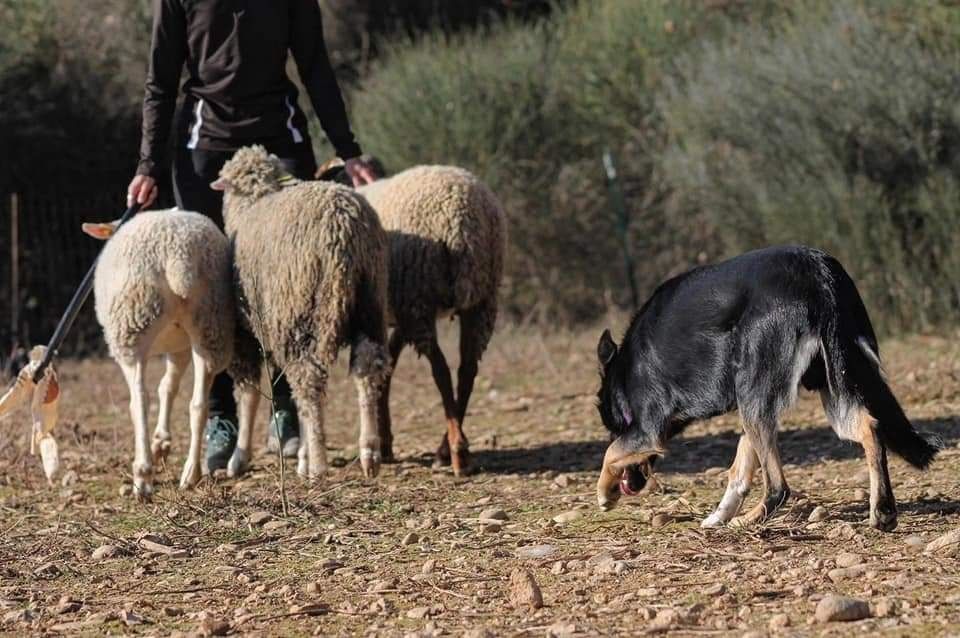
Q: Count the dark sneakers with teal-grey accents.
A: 2